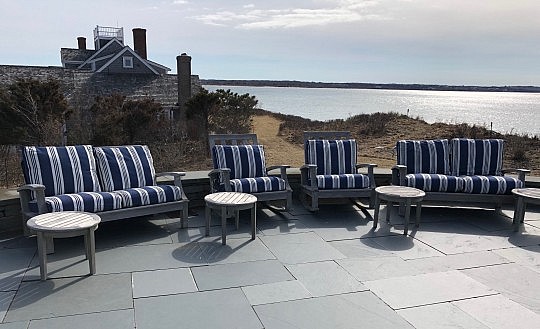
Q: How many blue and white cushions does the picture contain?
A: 12